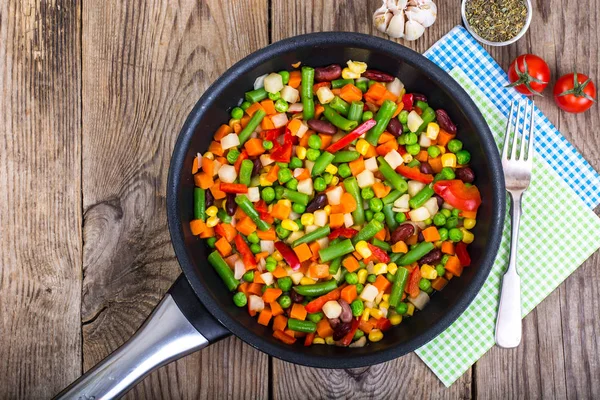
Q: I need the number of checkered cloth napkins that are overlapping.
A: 2